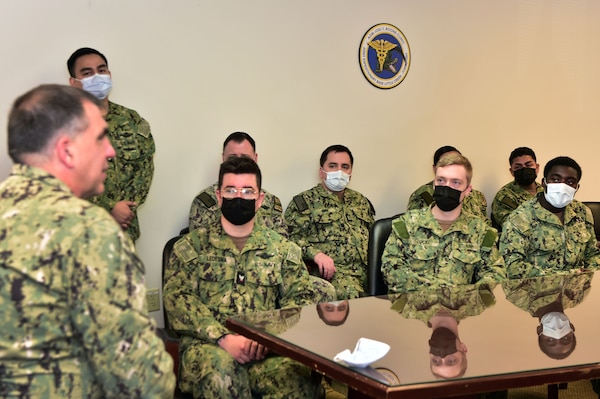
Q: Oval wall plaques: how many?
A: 1